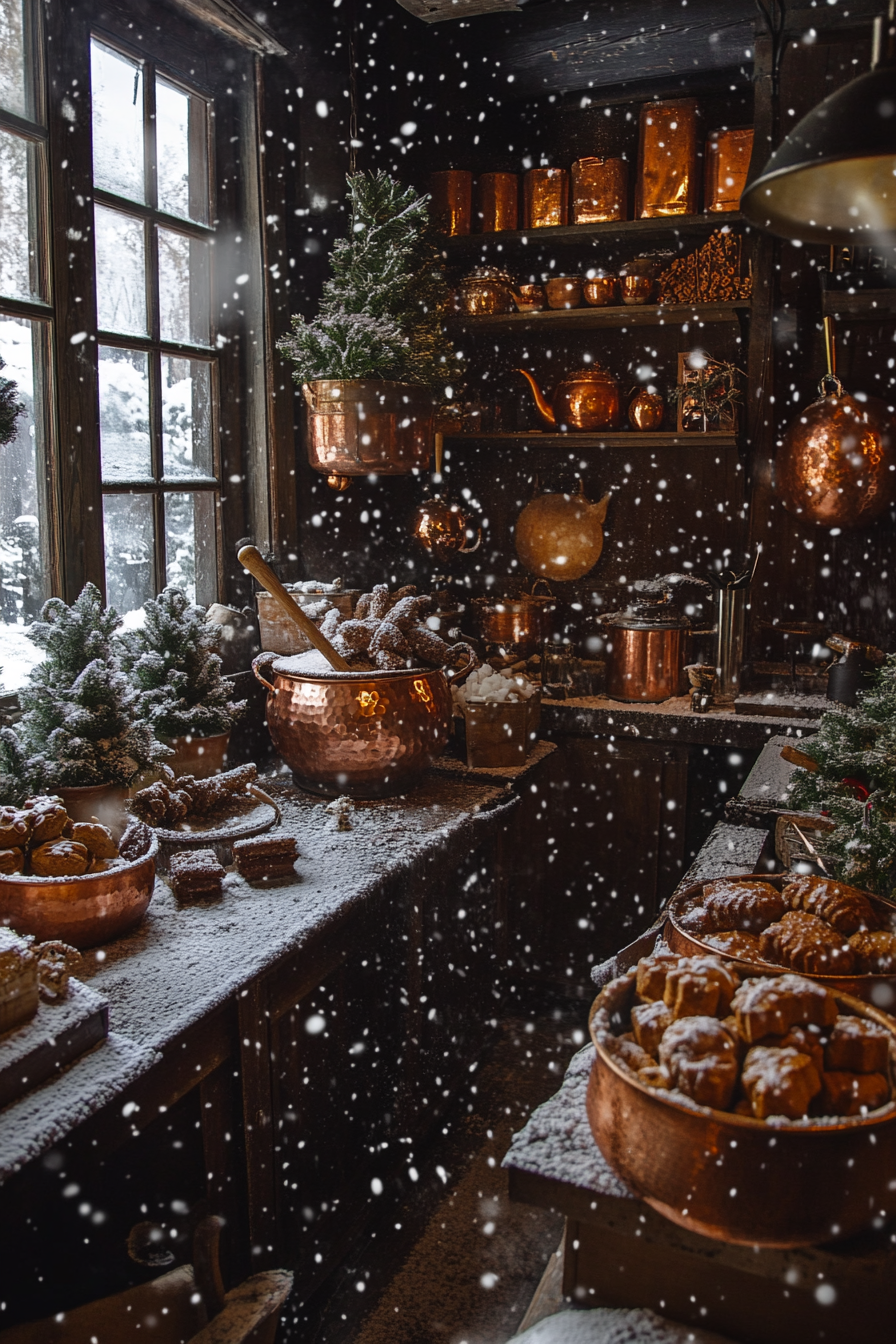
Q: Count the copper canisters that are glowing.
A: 6